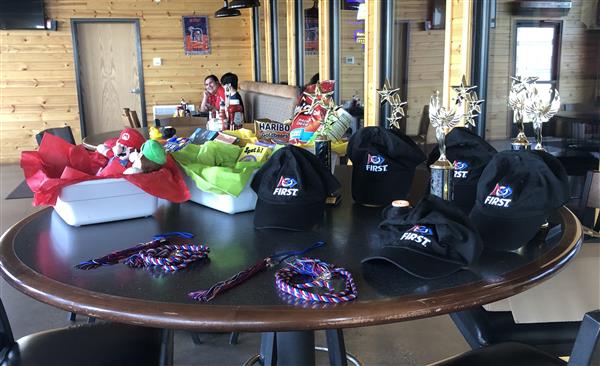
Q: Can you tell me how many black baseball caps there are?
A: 5